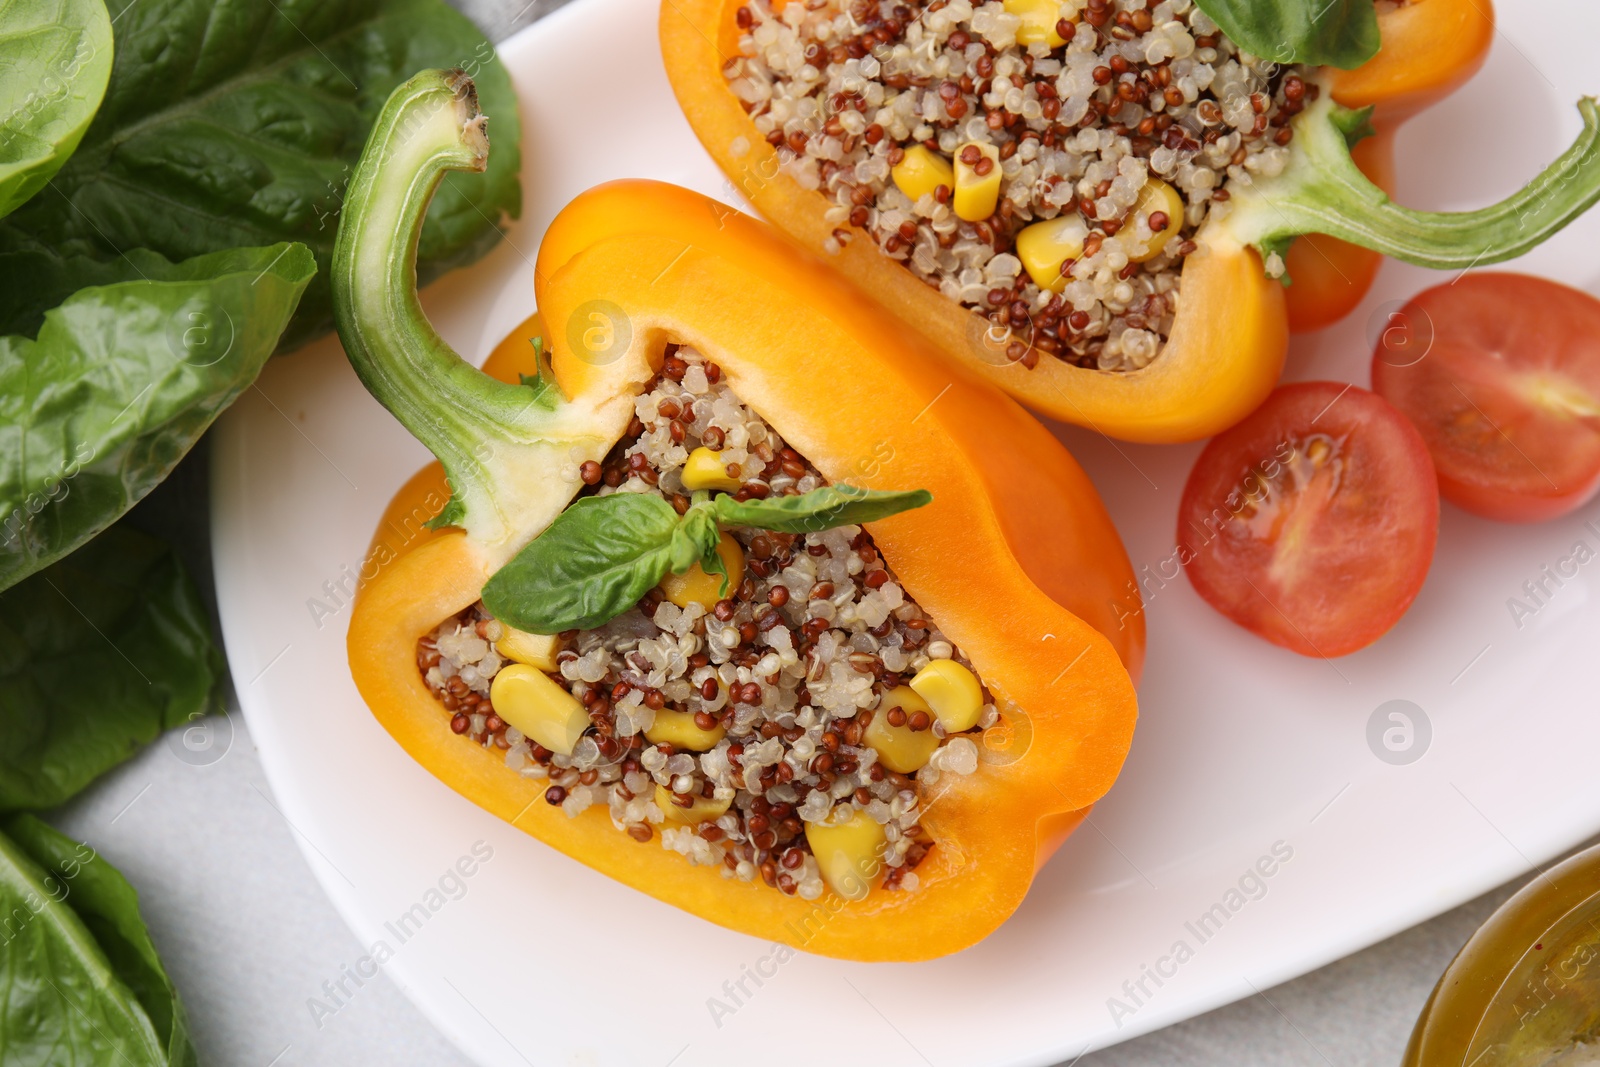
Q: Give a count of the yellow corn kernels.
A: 14